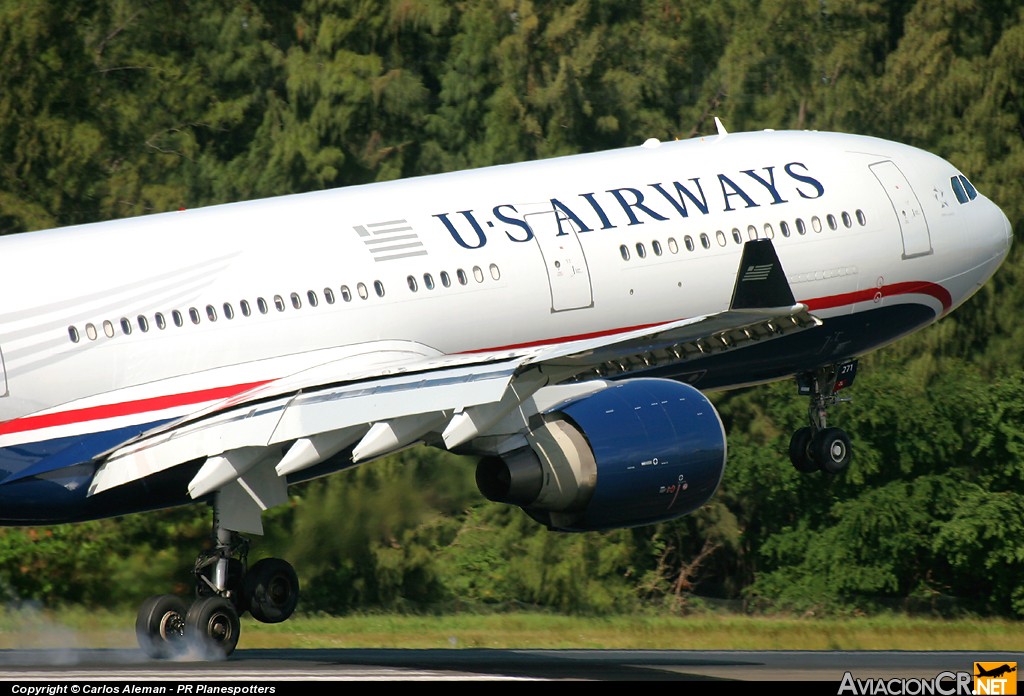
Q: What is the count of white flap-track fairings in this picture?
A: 4